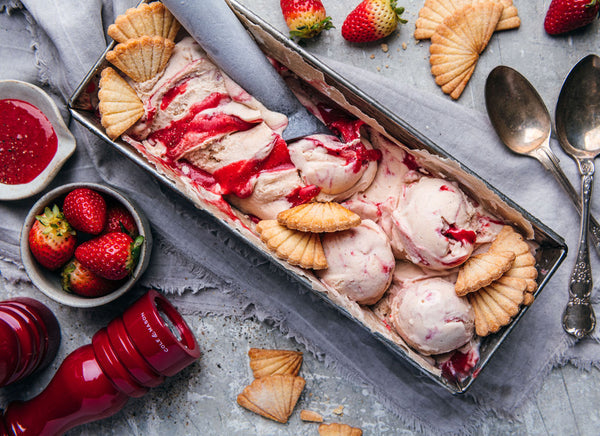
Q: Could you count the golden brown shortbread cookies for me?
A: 13